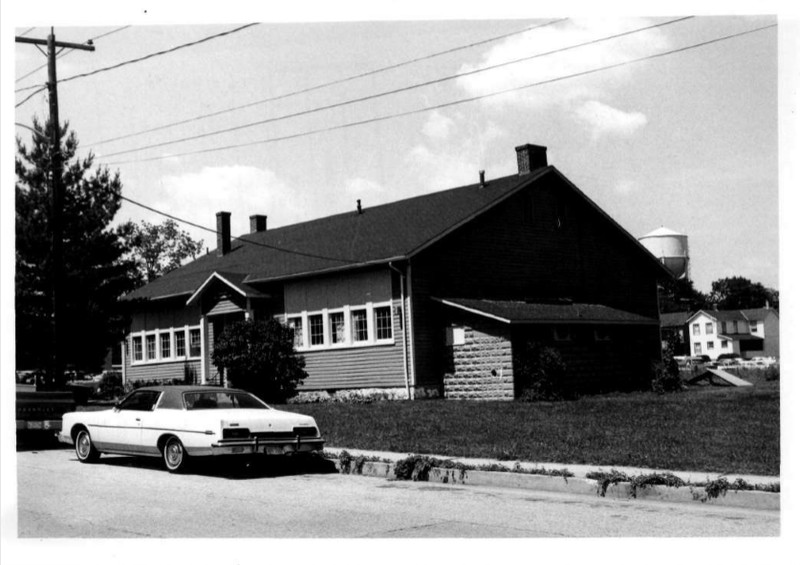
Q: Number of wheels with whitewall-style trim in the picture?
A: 2